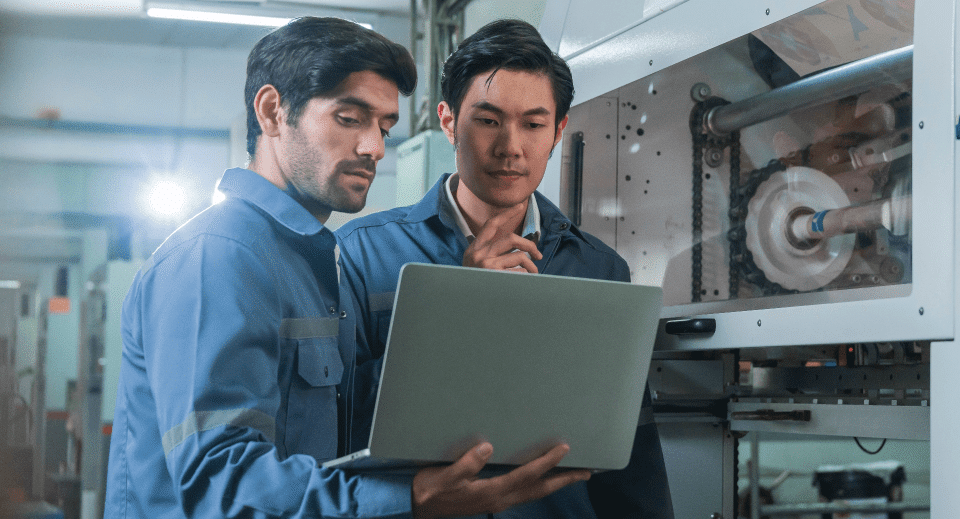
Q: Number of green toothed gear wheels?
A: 0